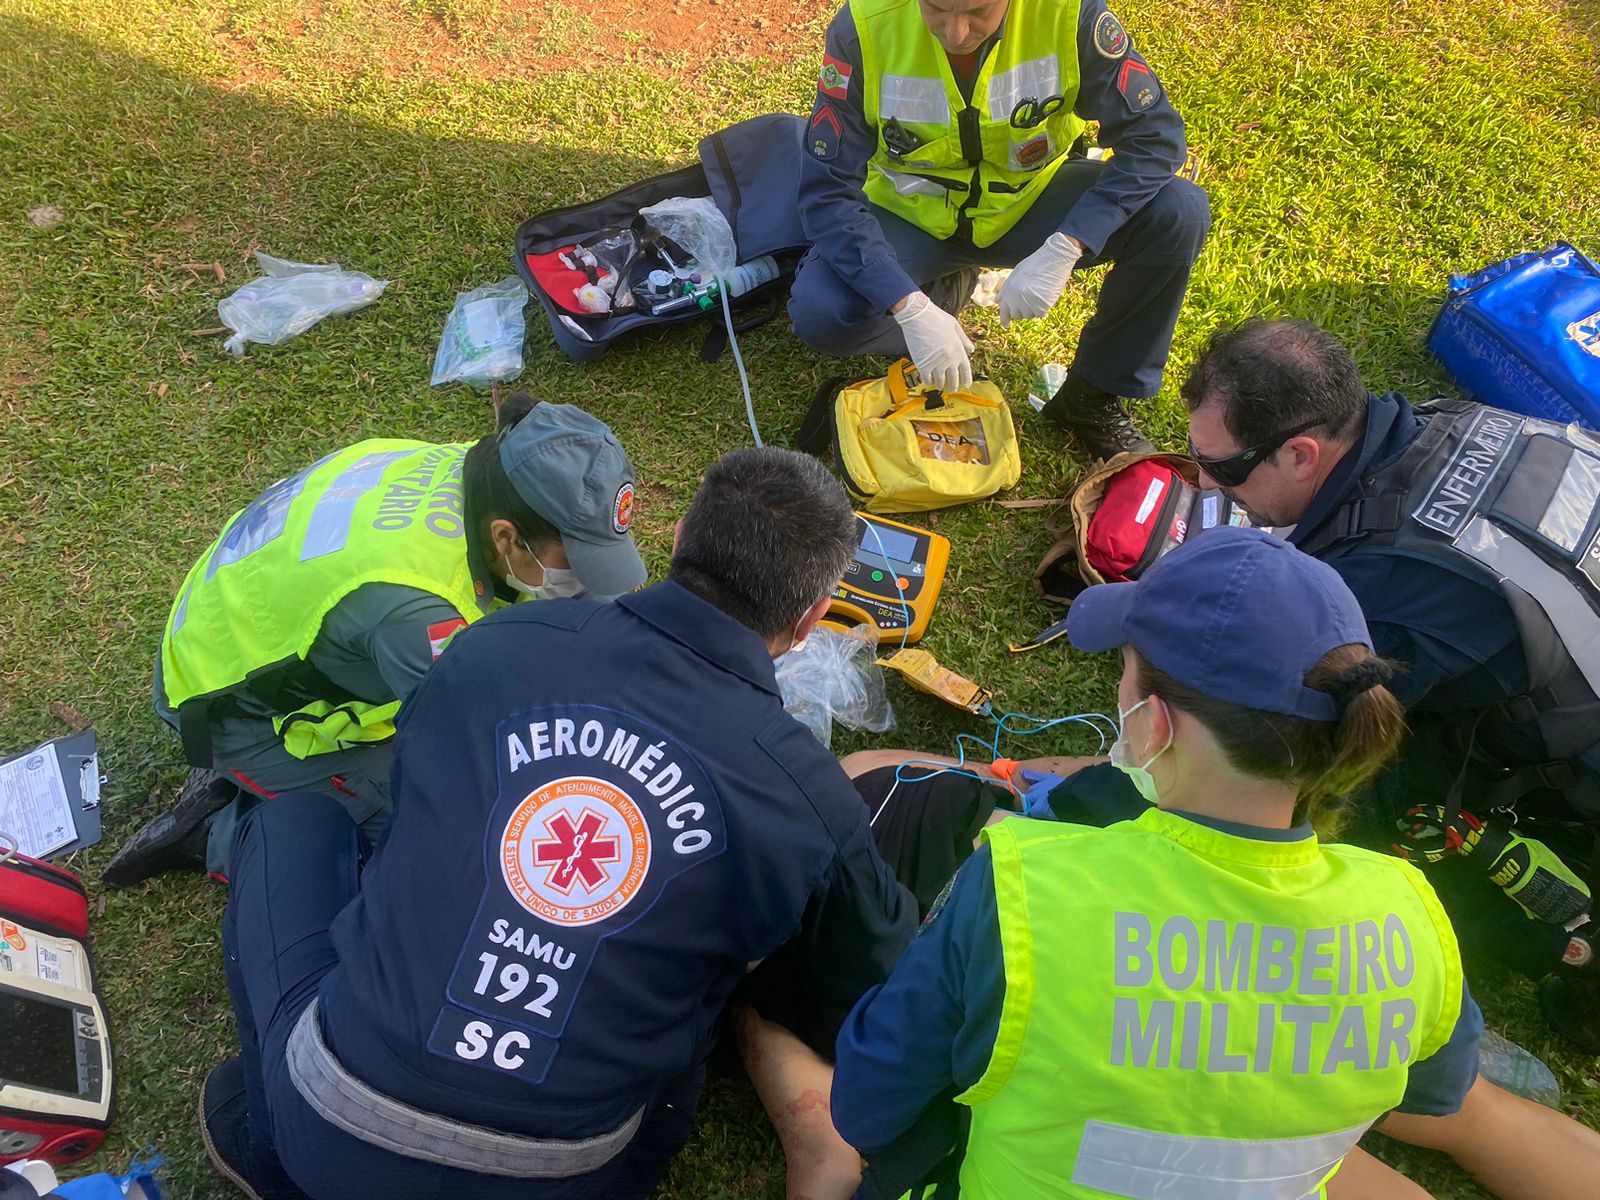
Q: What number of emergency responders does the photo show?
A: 5